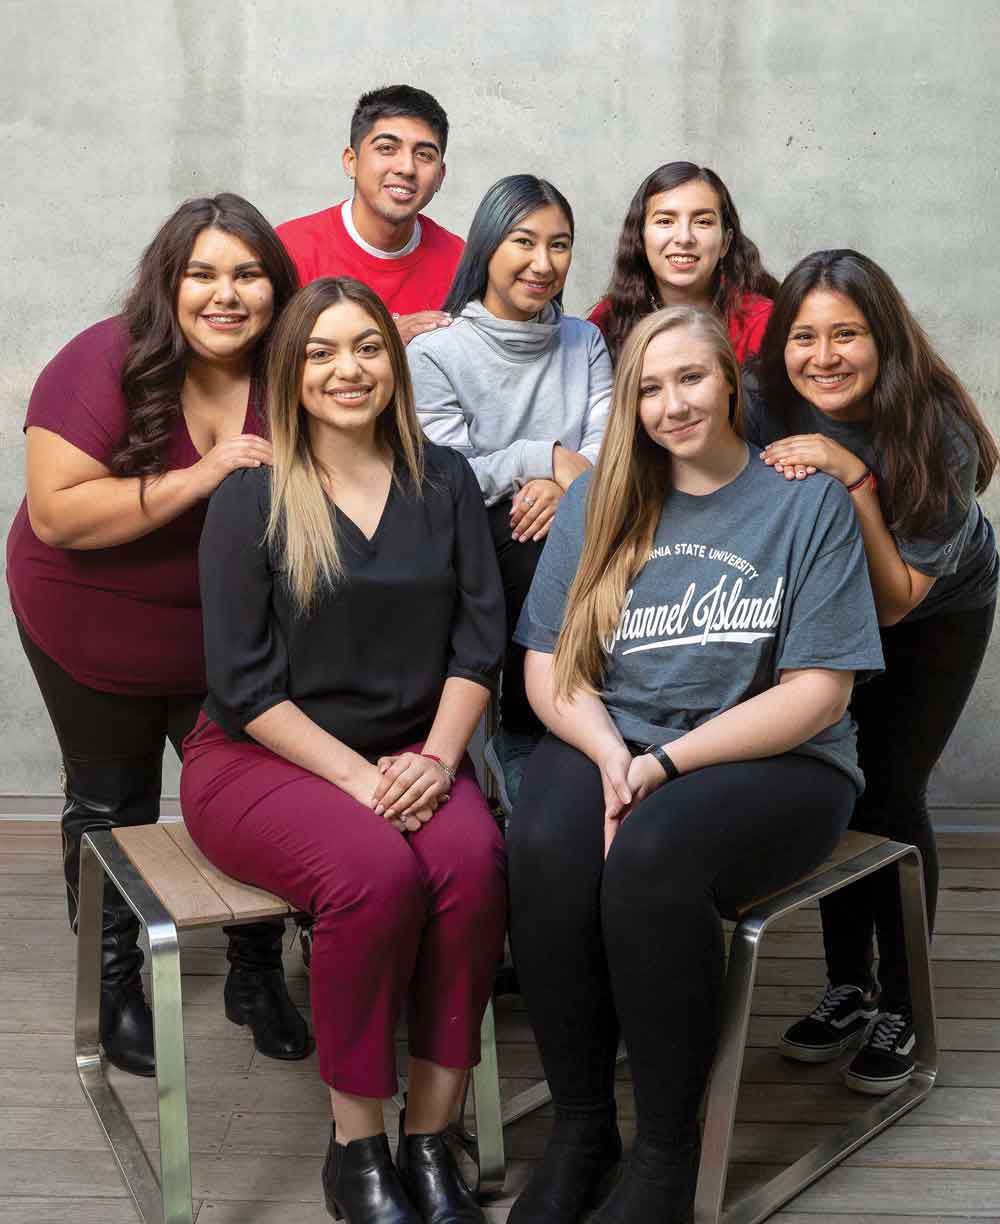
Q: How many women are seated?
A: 2